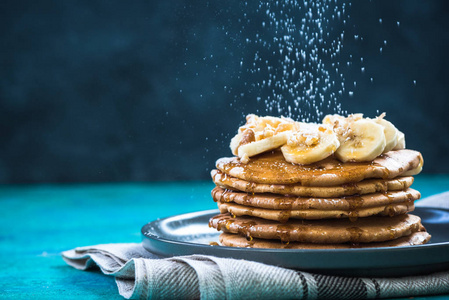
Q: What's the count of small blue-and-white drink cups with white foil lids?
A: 0